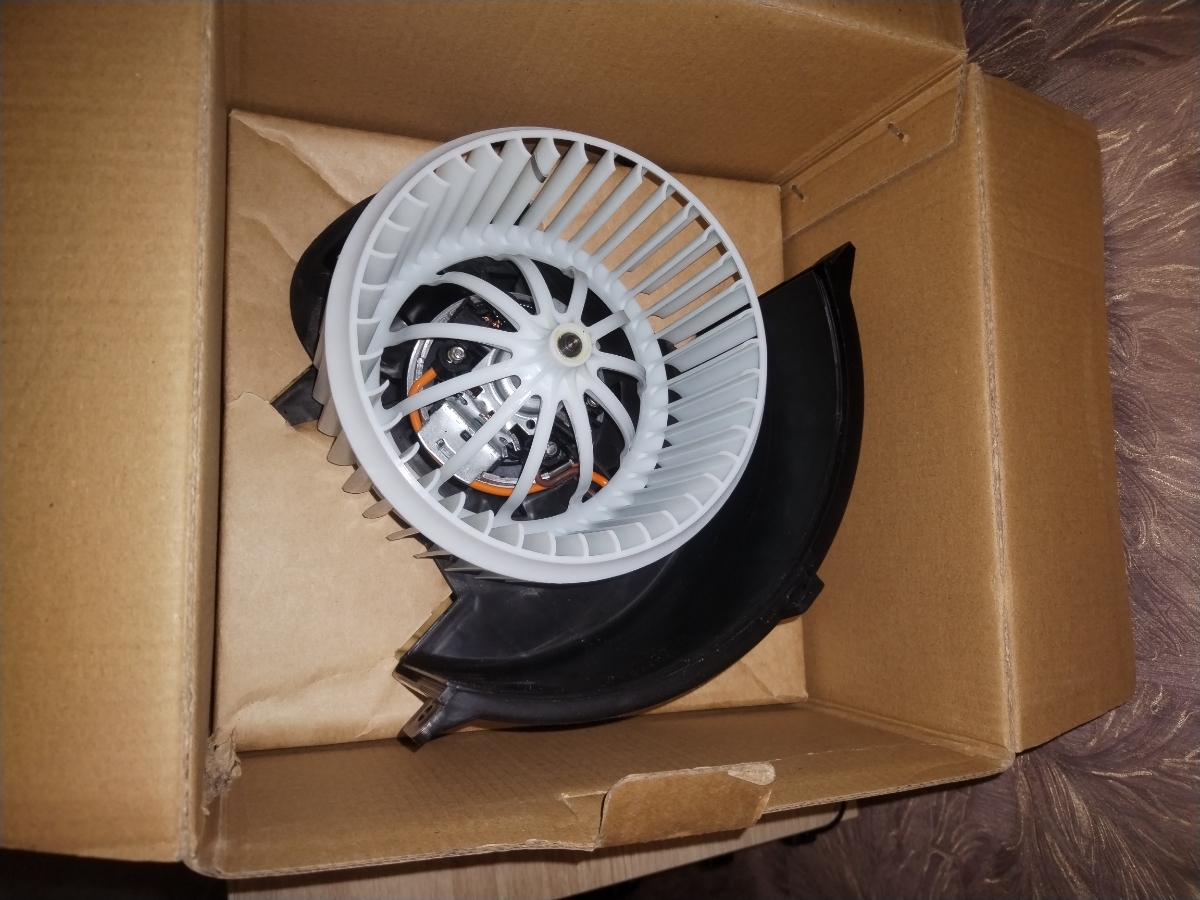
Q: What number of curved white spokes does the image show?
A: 11